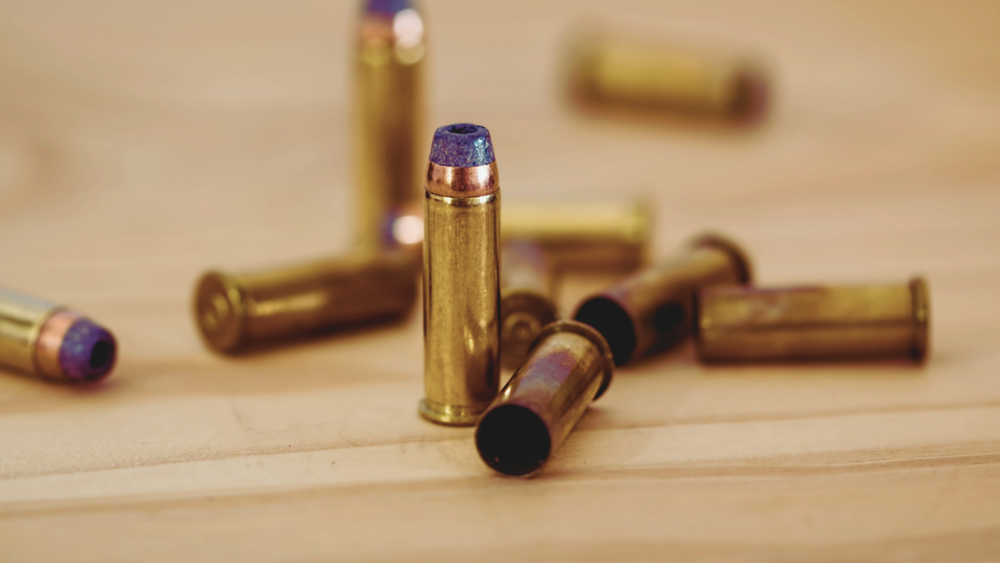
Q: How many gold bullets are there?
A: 10